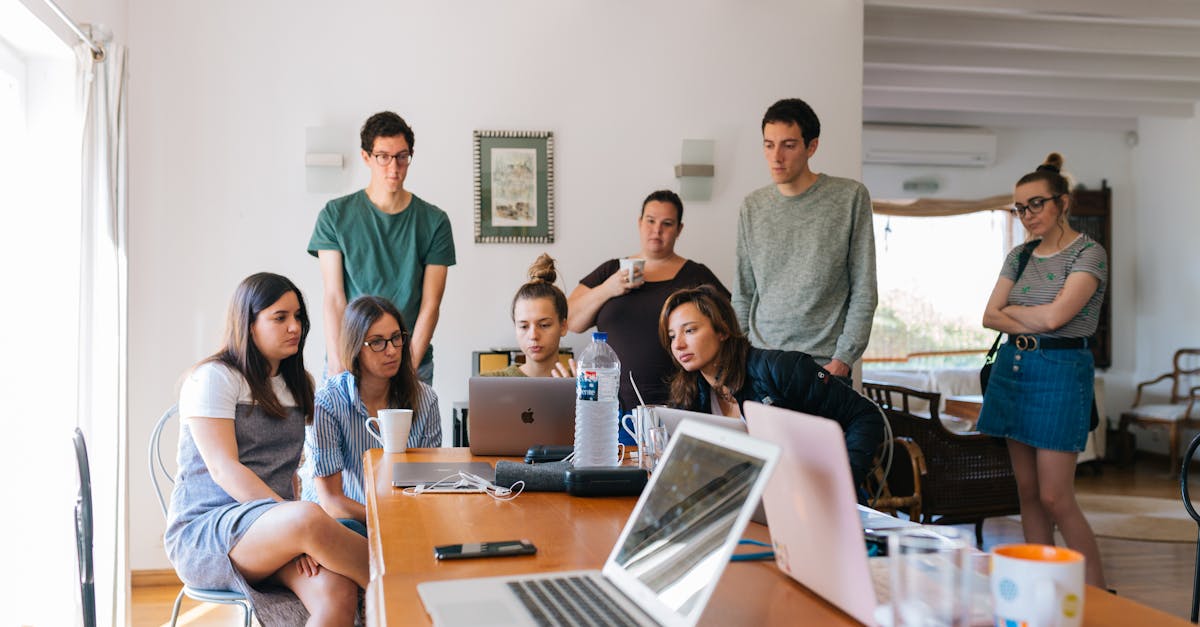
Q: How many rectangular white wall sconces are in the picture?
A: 2